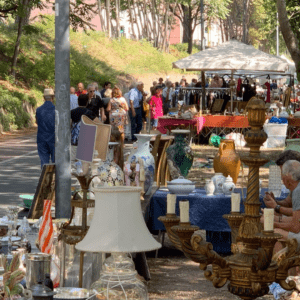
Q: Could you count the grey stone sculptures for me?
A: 0